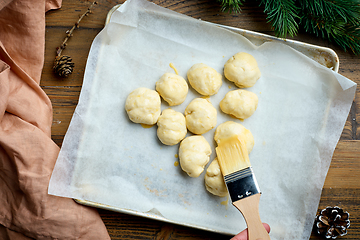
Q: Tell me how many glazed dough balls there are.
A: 10